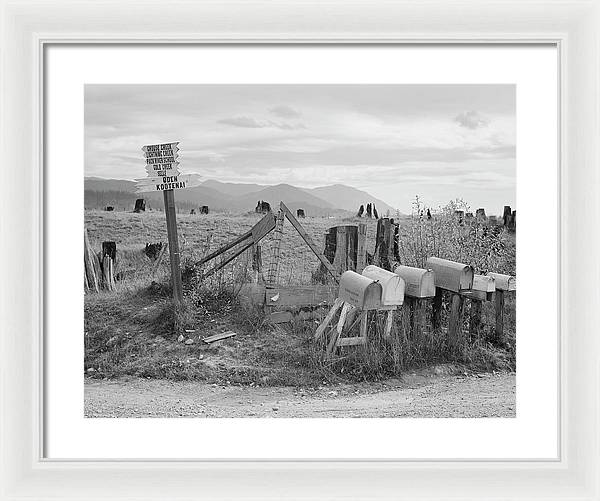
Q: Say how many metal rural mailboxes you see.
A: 6